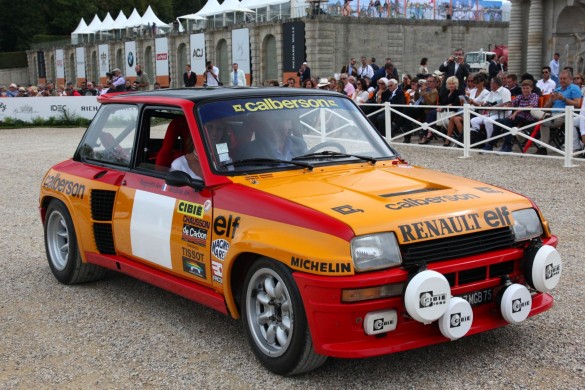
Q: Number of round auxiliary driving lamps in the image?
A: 4